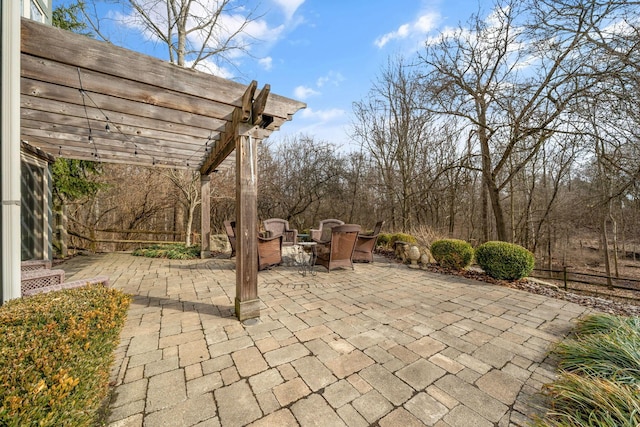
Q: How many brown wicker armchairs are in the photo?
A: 6